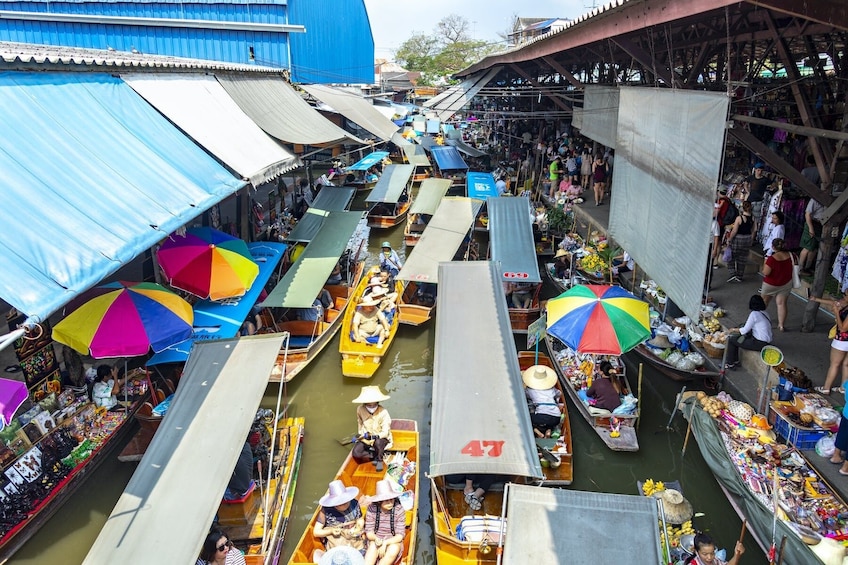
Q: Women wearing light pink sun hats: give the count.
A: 2